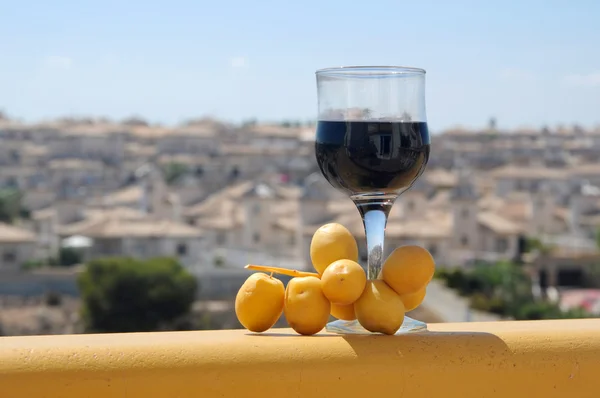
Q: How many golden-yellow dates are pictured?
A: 8